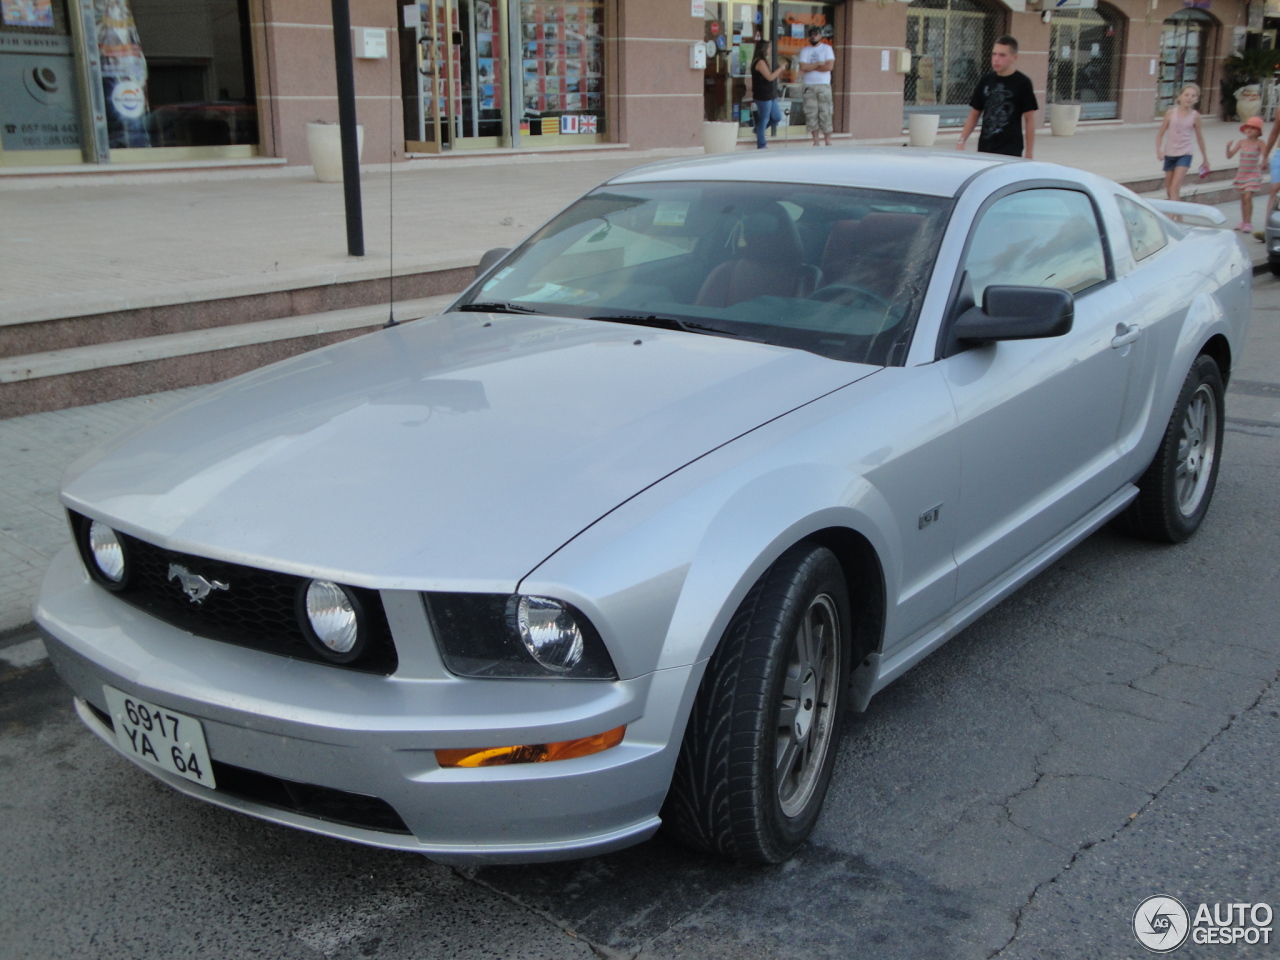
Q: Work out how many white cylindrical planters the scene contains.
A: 4